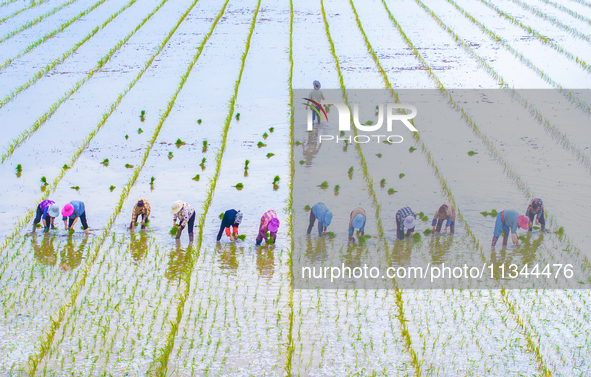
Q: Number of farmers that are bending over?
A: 12